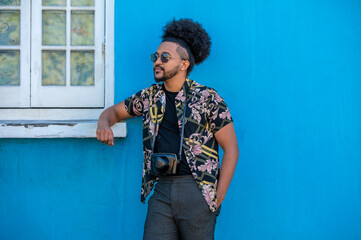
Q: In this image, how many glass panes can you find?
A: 9